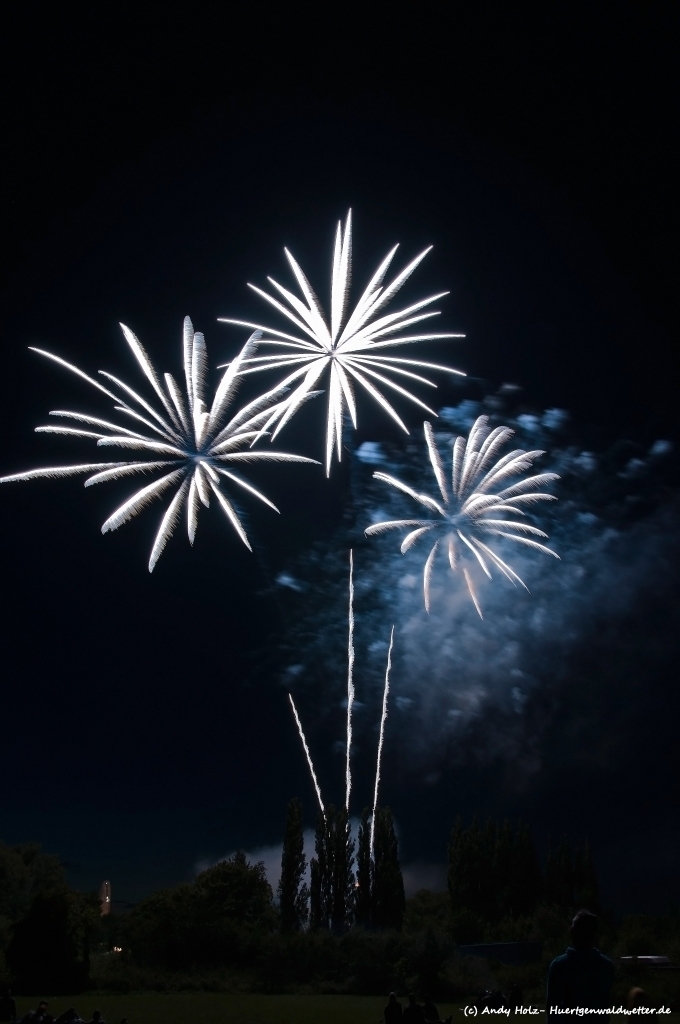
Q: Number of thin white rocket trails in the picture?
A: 3